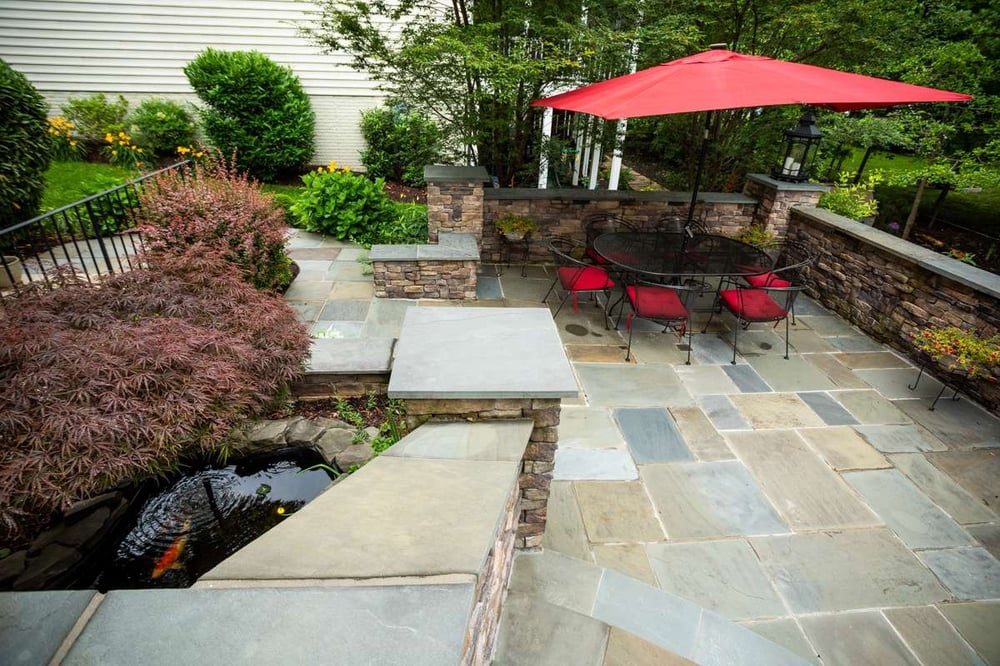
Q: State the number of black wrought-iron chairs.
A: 6